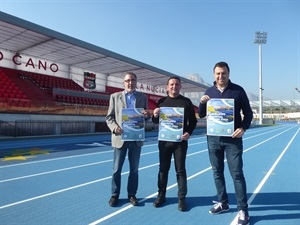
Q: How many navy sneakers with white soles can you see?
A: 2